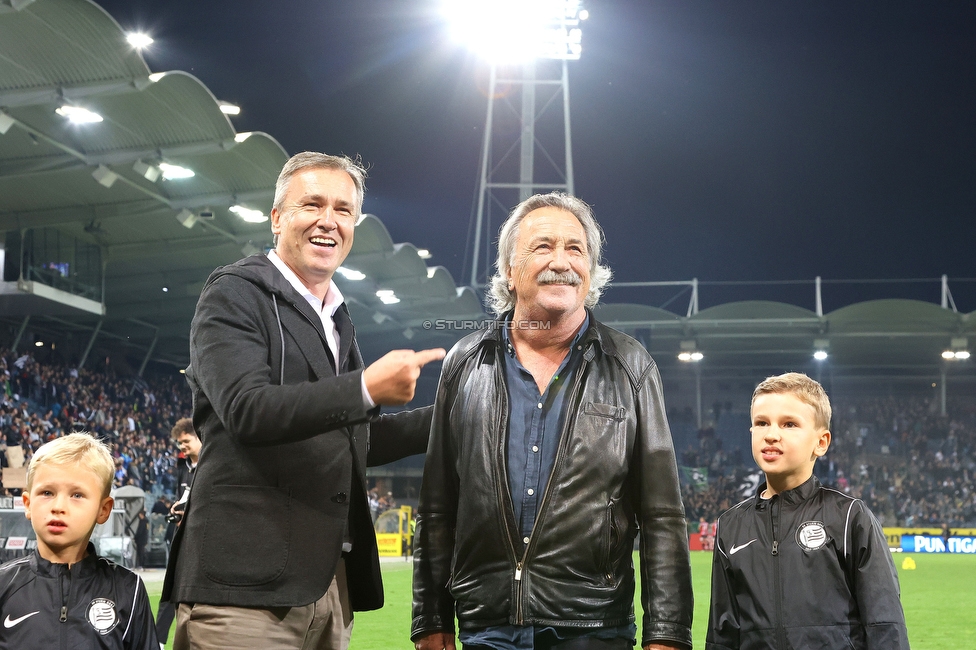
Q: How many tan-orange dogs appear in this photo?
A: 0